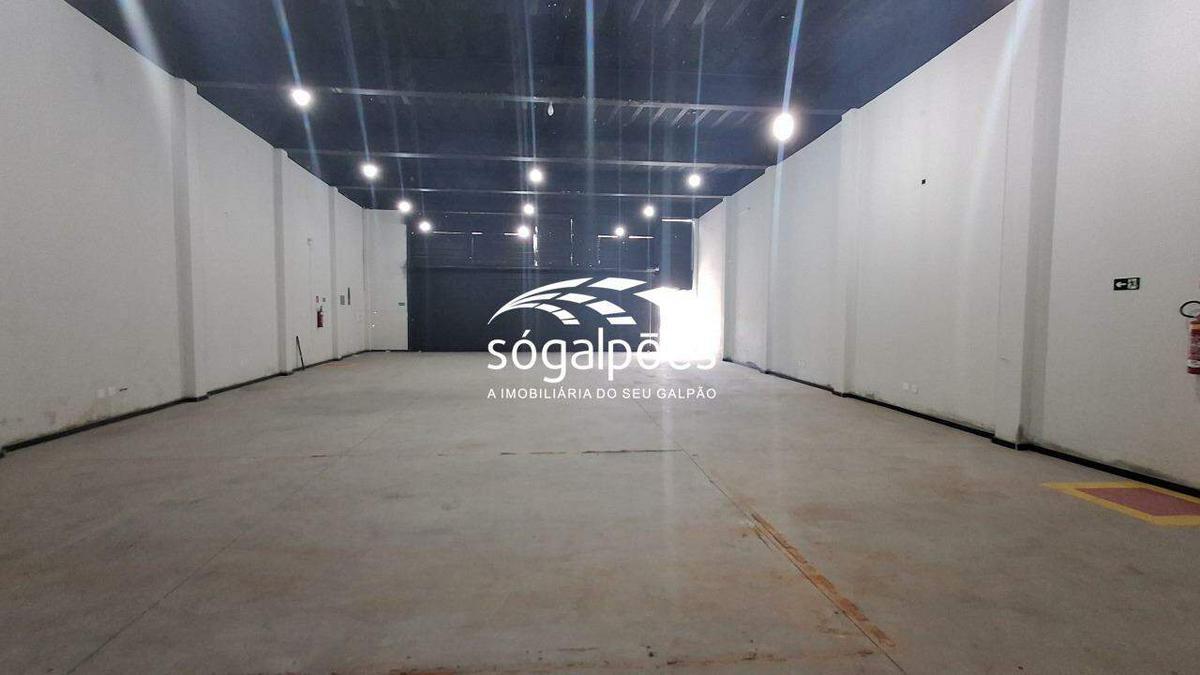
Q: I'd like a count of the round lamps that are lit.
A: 11